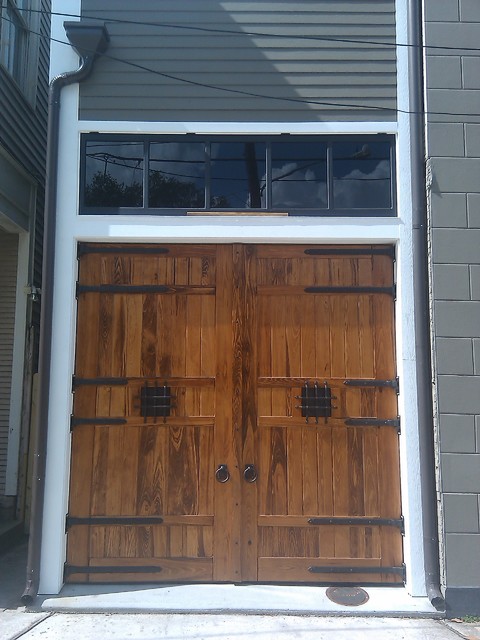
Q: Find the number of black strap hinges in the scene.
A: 12